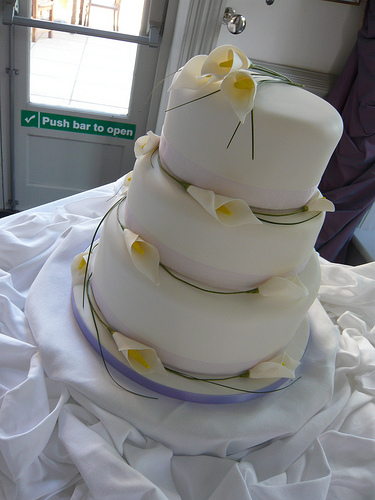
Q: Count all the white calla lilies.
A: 12